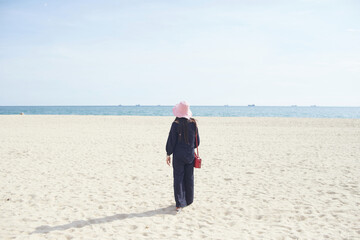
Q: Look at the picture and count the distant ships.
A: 7